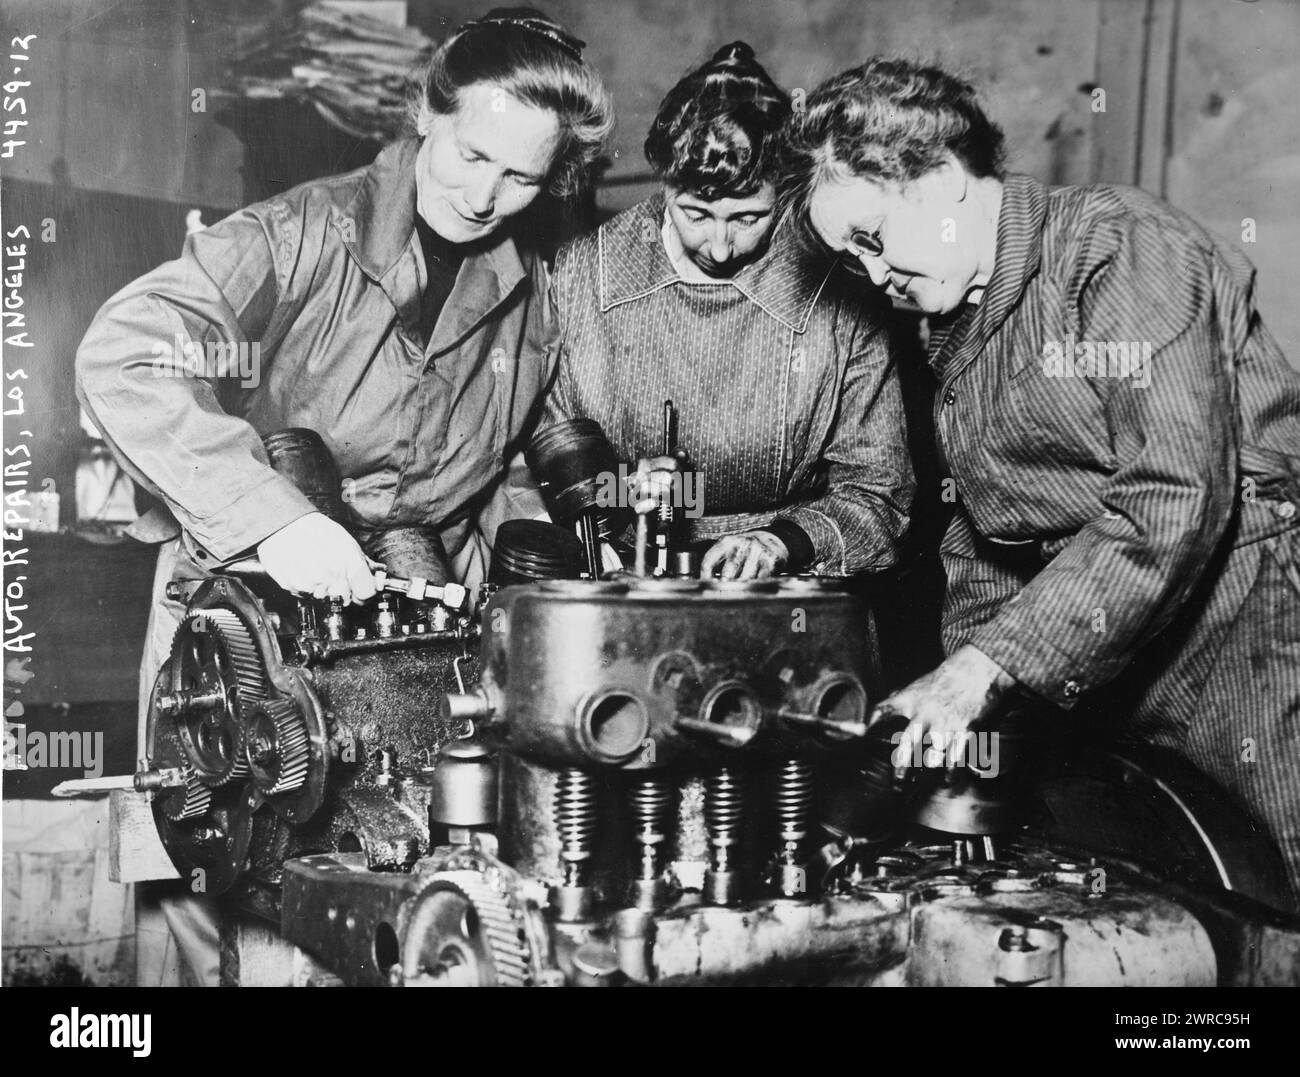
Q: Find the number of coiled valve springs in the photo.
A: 4